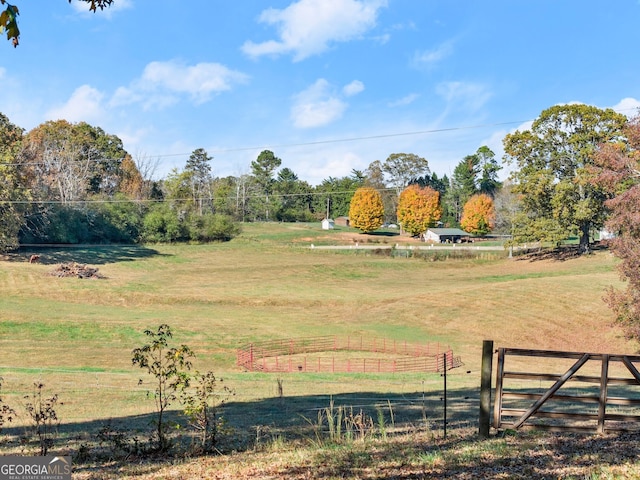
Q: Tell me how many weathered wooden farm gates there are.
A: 1